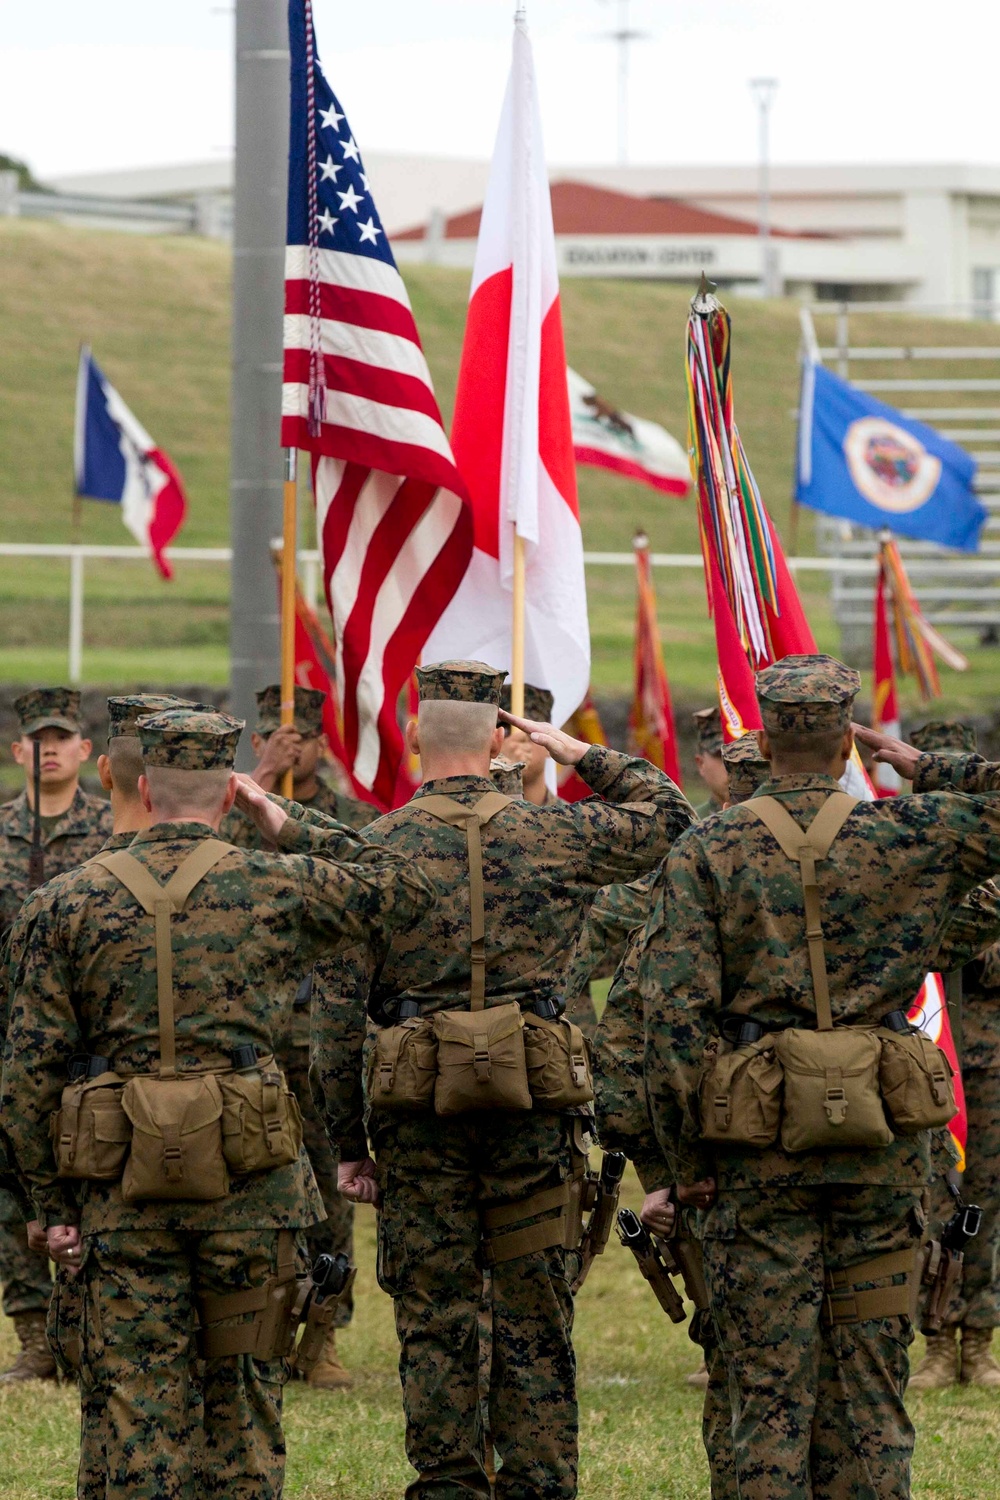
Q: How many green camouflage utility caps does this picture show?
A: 11